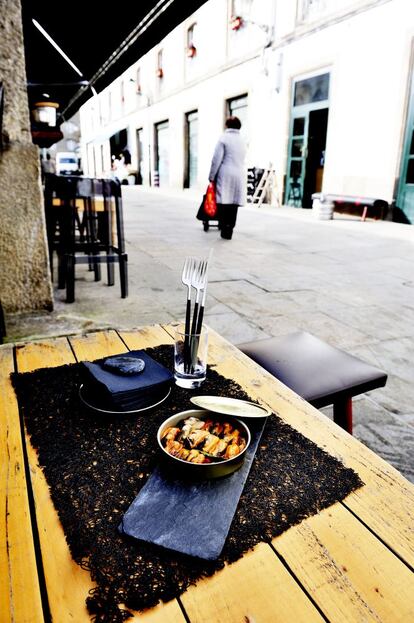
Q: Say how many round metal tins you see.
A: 1